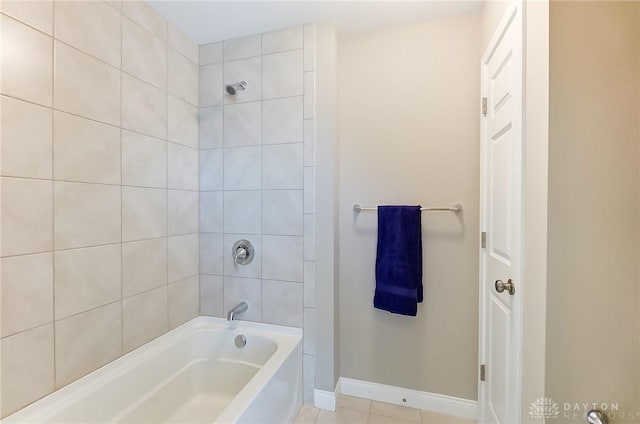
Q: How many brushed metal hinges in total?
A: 3